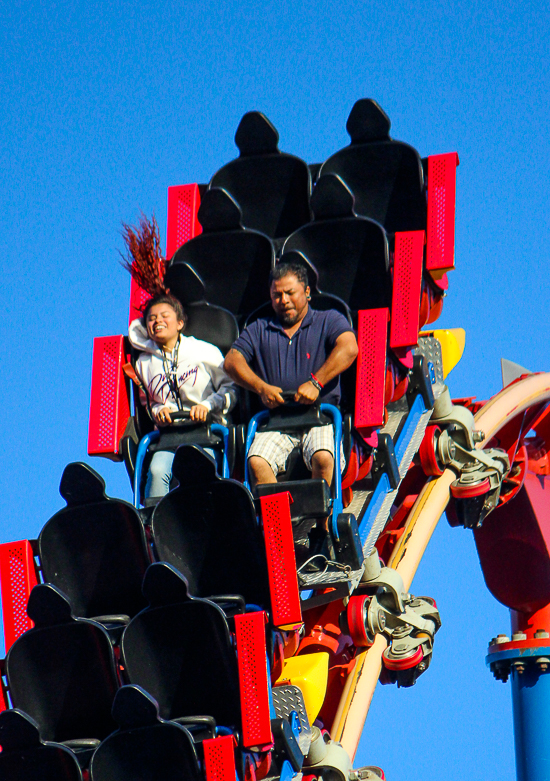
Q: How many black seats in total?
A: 12